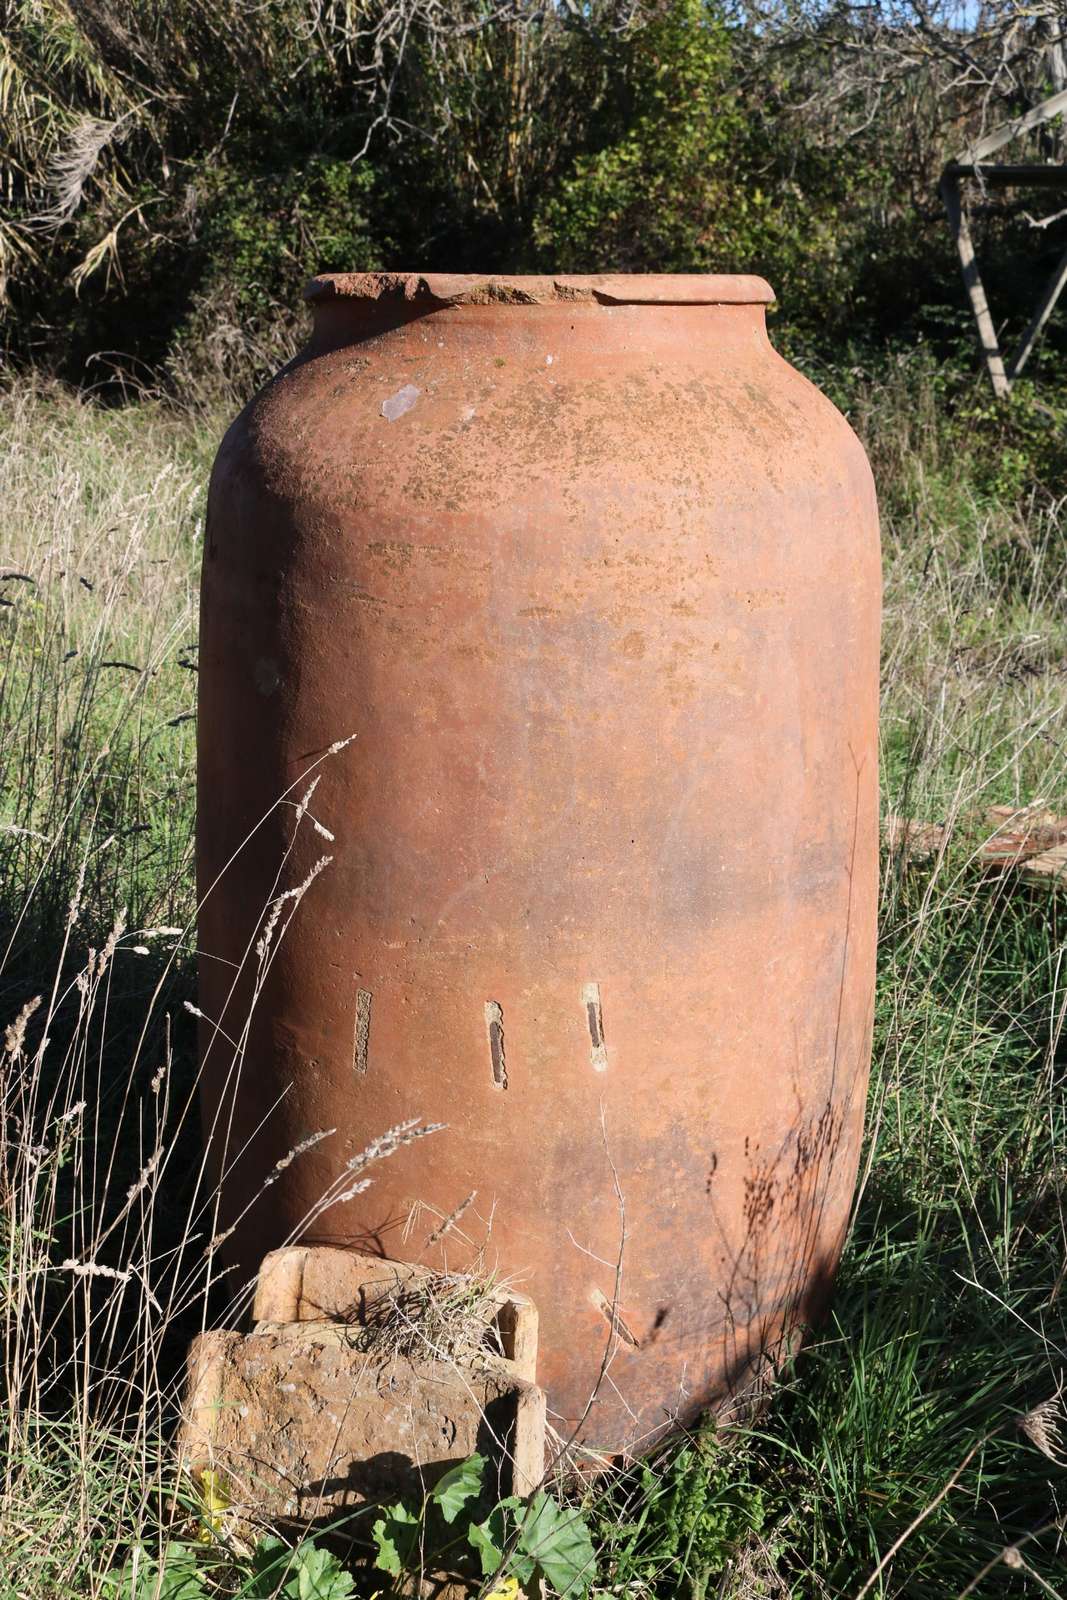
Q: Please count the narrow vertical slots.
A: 3